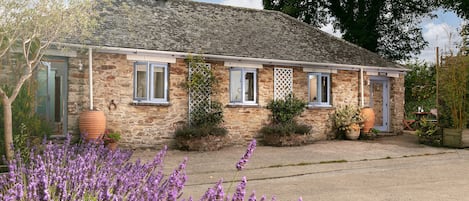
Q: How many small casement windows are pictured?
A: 3